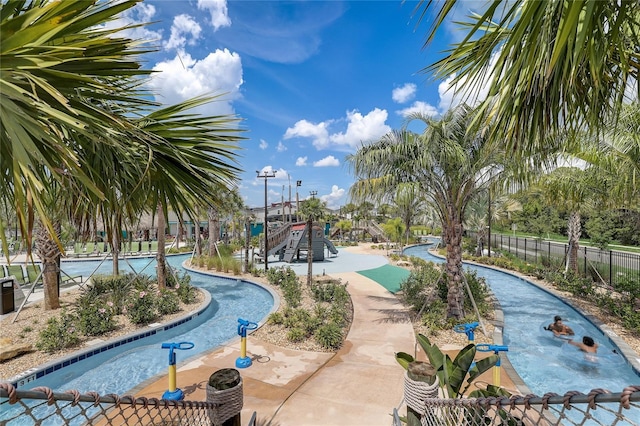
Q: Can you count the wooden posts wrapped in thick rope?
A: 2